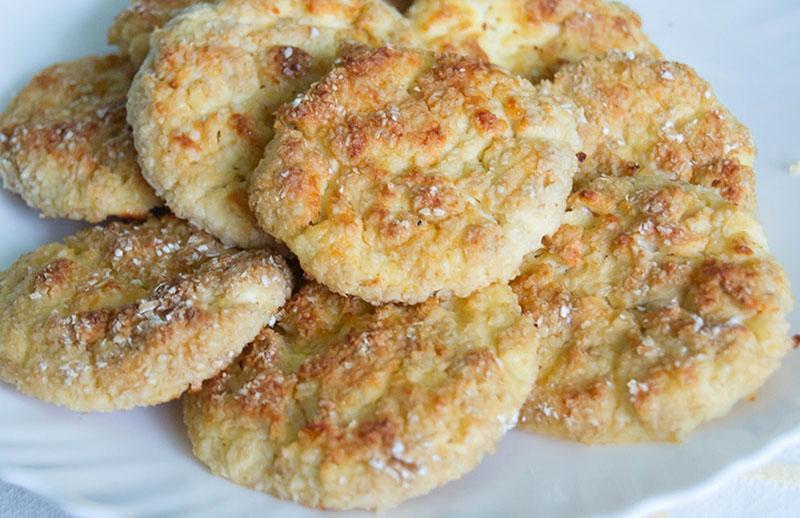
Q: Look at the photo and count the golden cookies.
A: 9